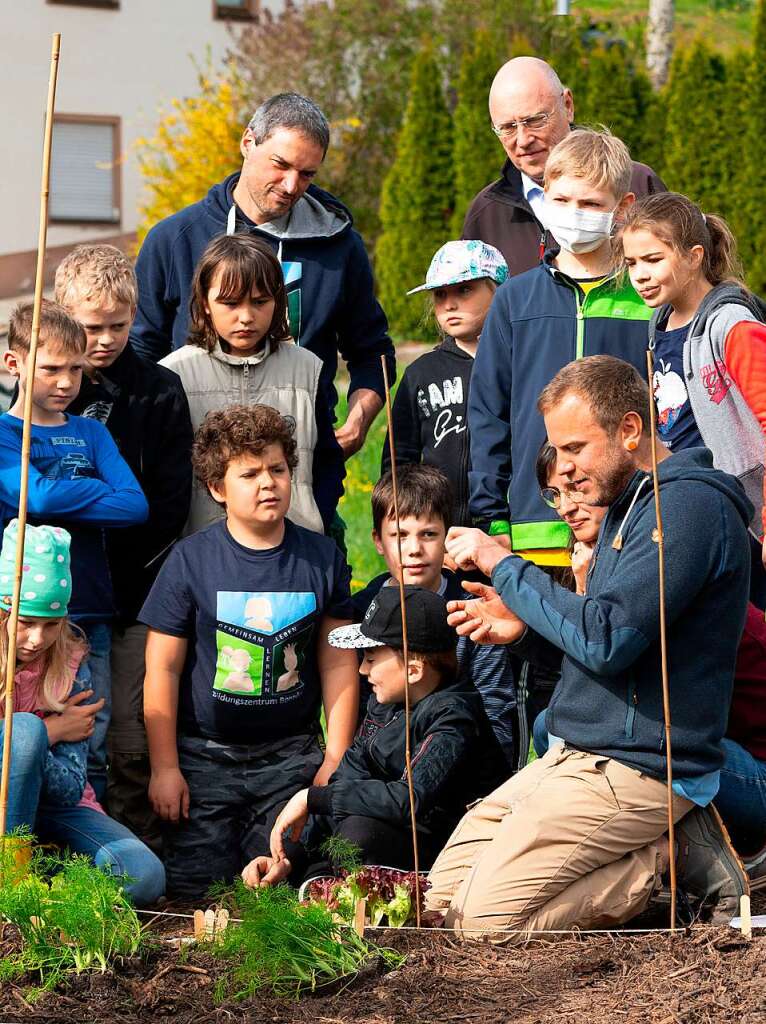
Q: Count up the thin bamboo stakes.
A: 3